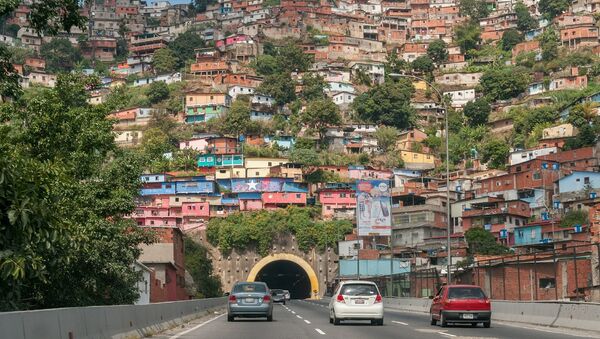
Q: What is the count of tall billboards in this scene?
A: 1